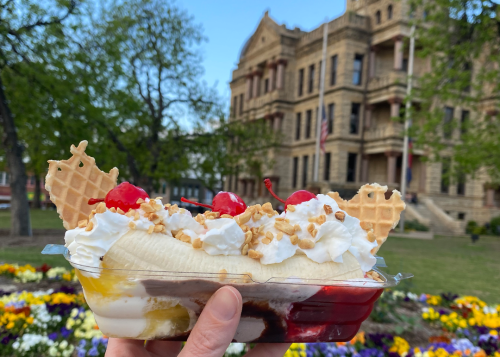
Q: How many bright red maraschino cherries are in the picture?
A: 3